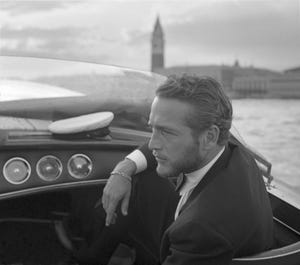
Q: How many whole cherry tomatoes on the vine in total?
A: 0